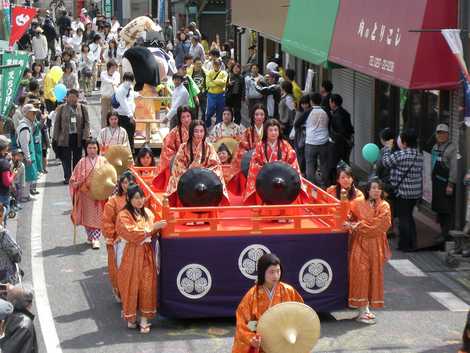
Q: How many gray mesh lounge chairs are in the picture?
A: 0